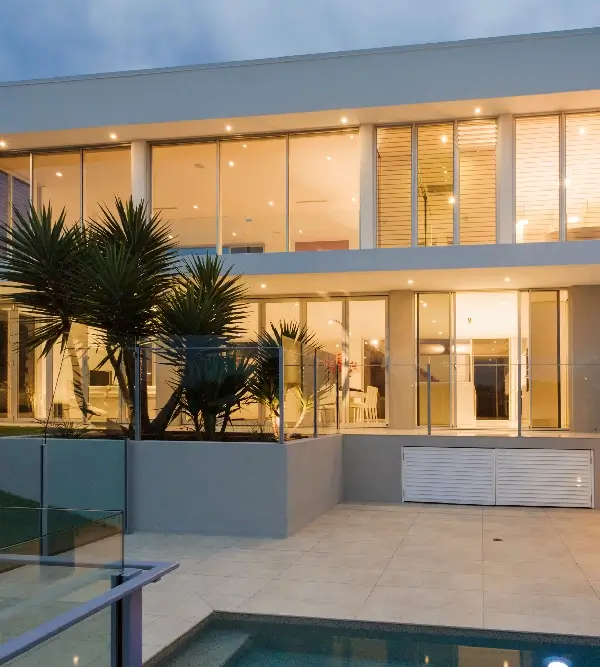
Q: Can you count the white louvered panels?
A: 2